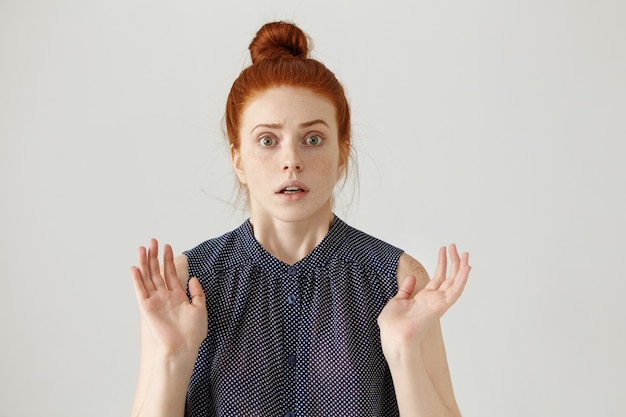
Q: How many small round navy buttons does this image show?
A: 4